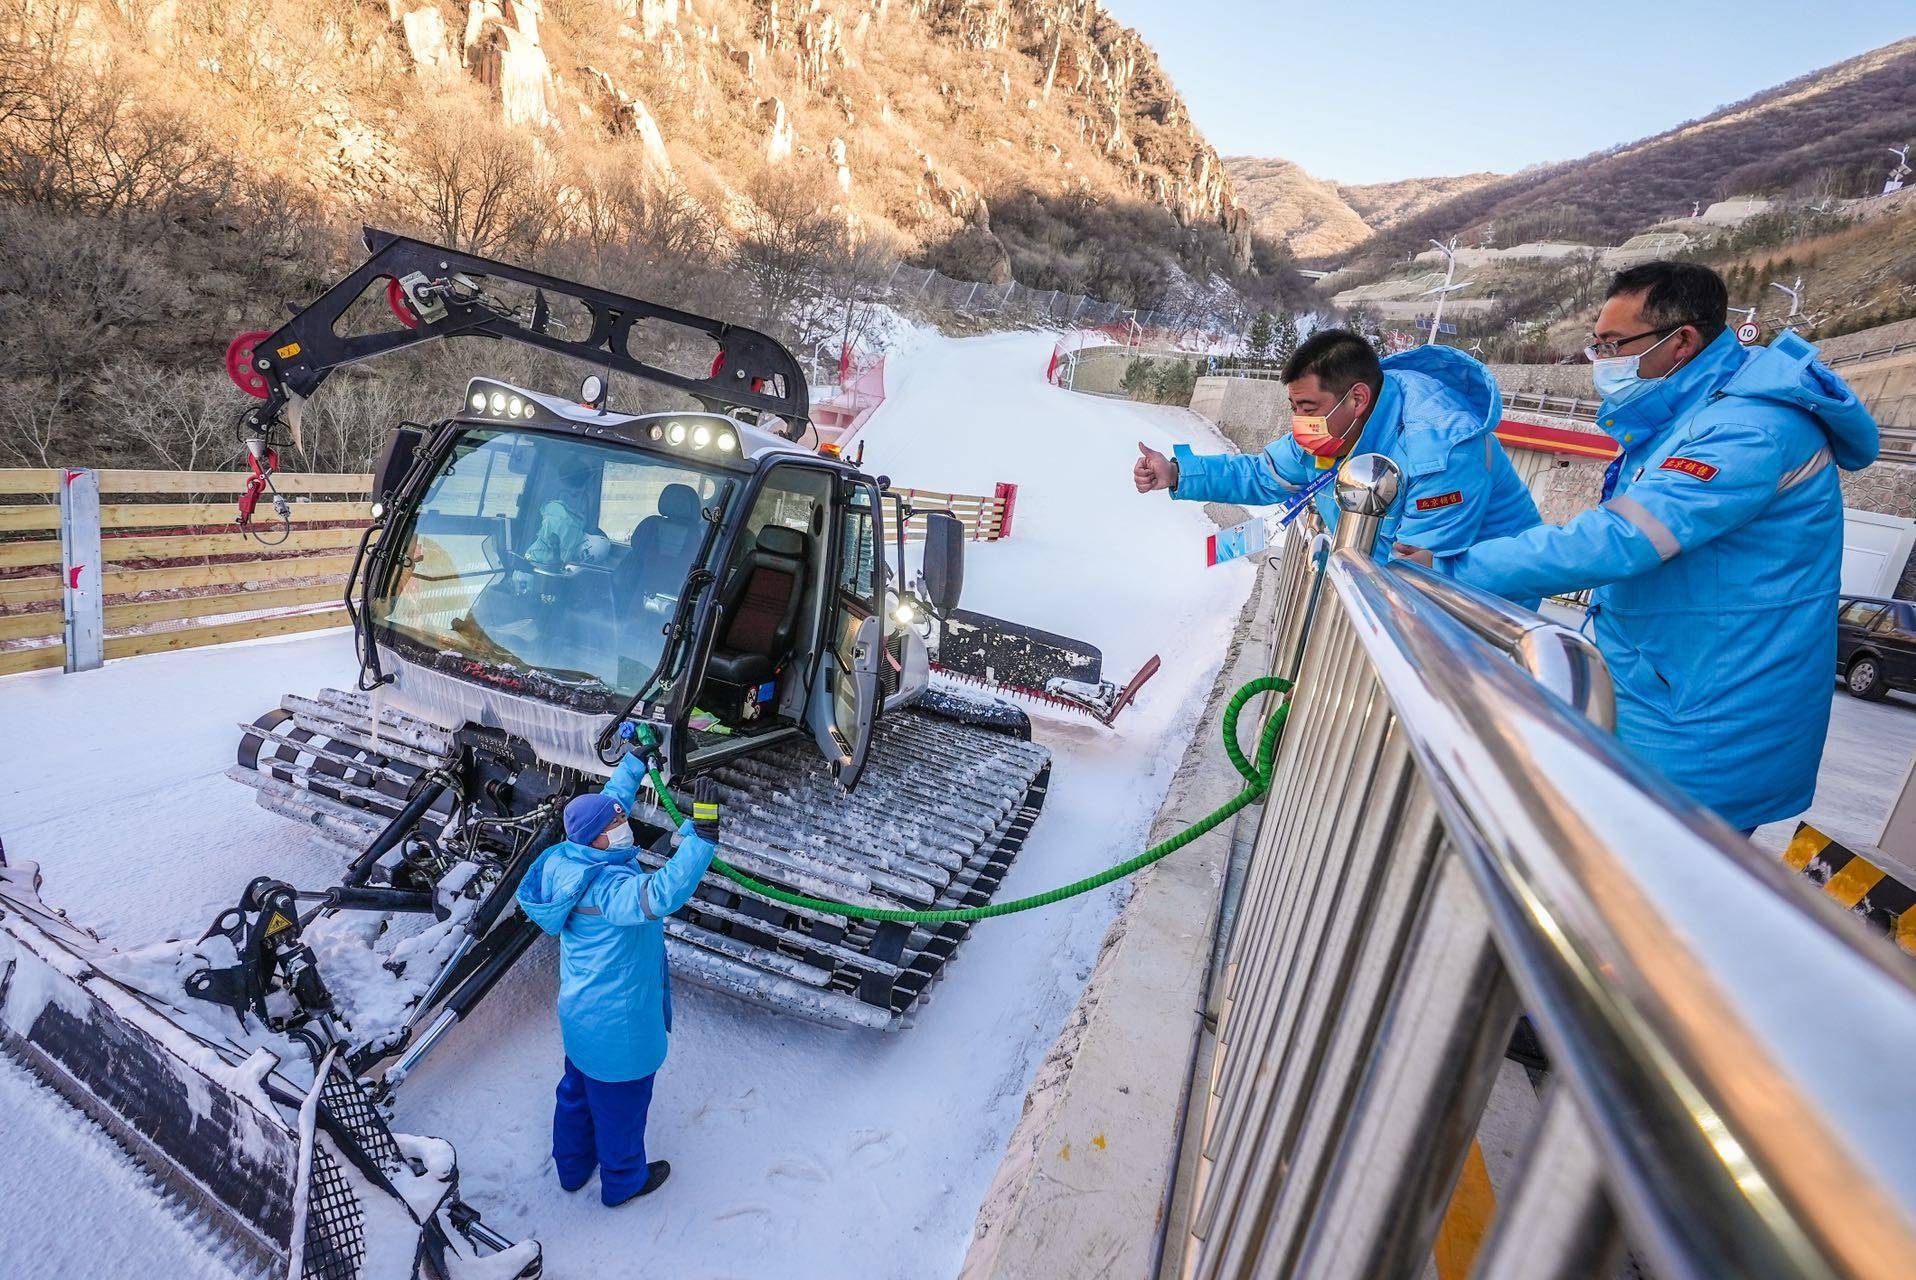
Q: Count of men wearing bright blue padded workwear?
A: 3